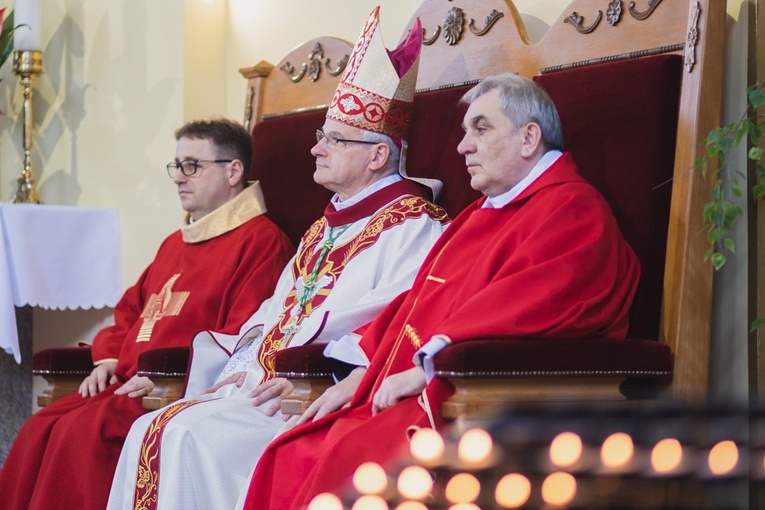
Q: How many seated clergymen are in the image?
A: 3